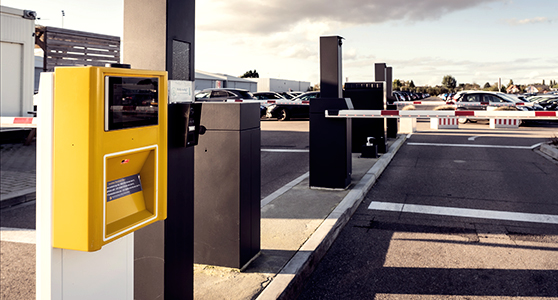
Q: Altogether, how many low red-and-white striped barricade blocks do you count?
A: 2